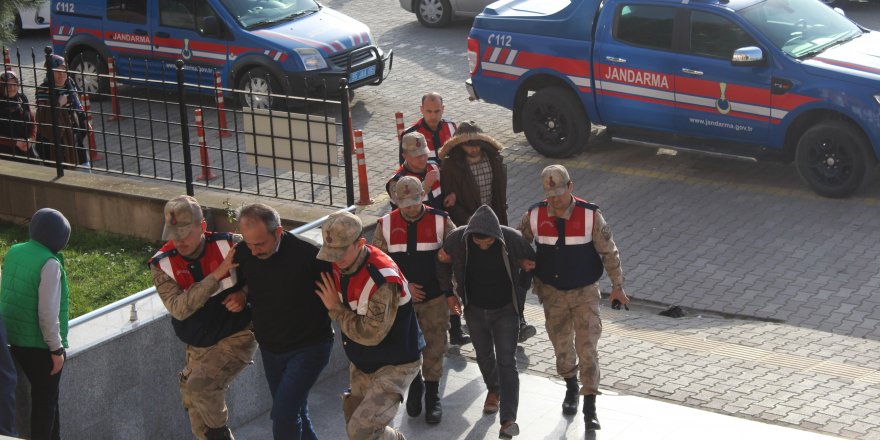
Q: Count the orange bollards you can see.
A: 8